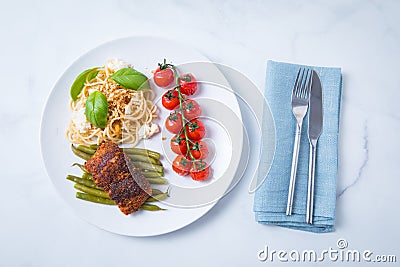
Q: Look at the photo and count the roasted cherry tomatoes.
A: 10